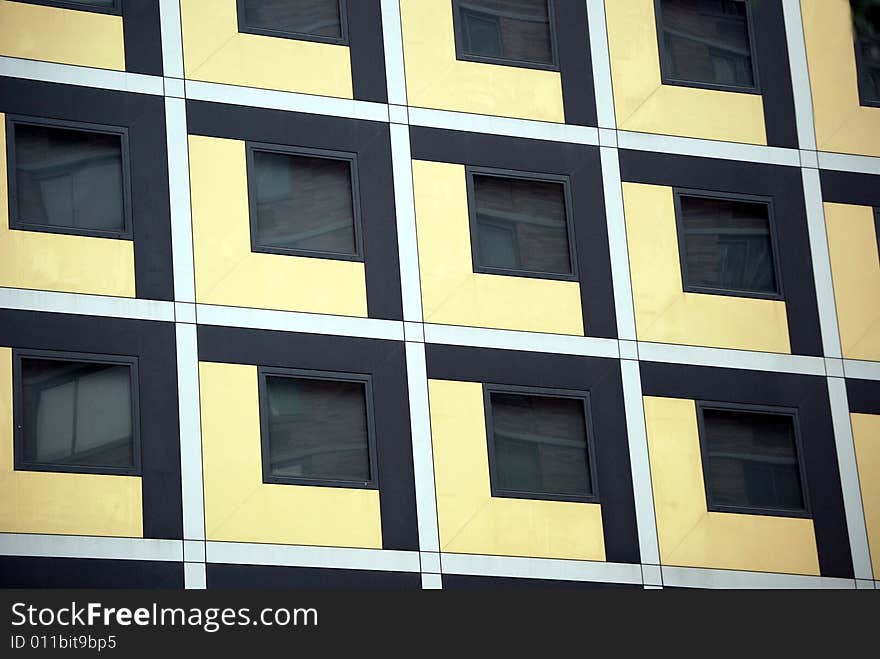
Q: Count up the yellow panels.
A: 15